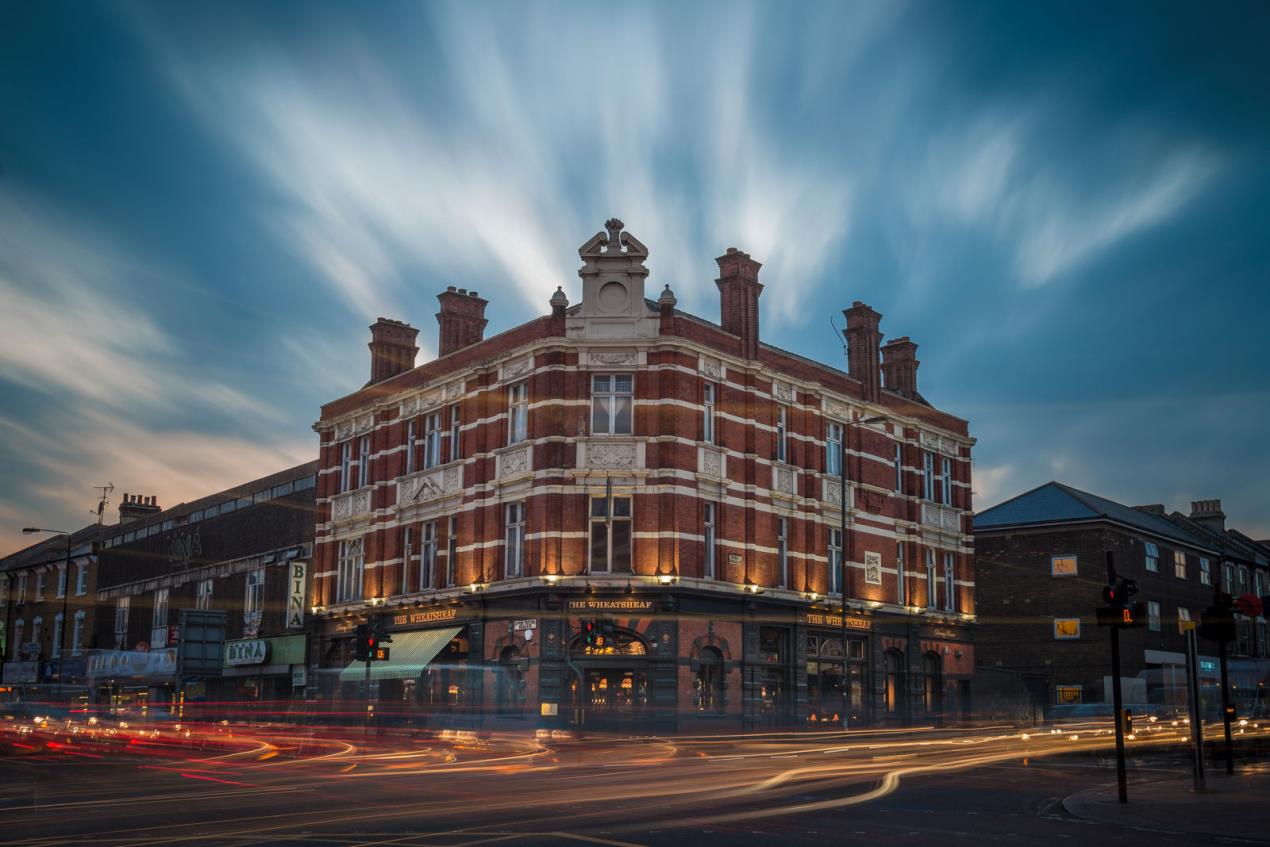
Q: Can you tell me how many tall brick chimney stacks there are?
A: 5